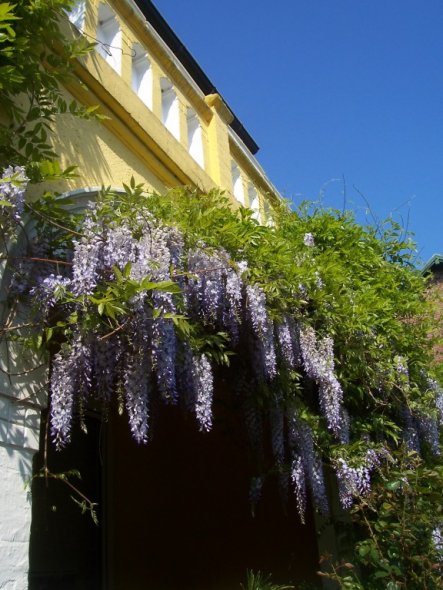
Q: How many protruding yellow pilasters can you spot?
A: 1